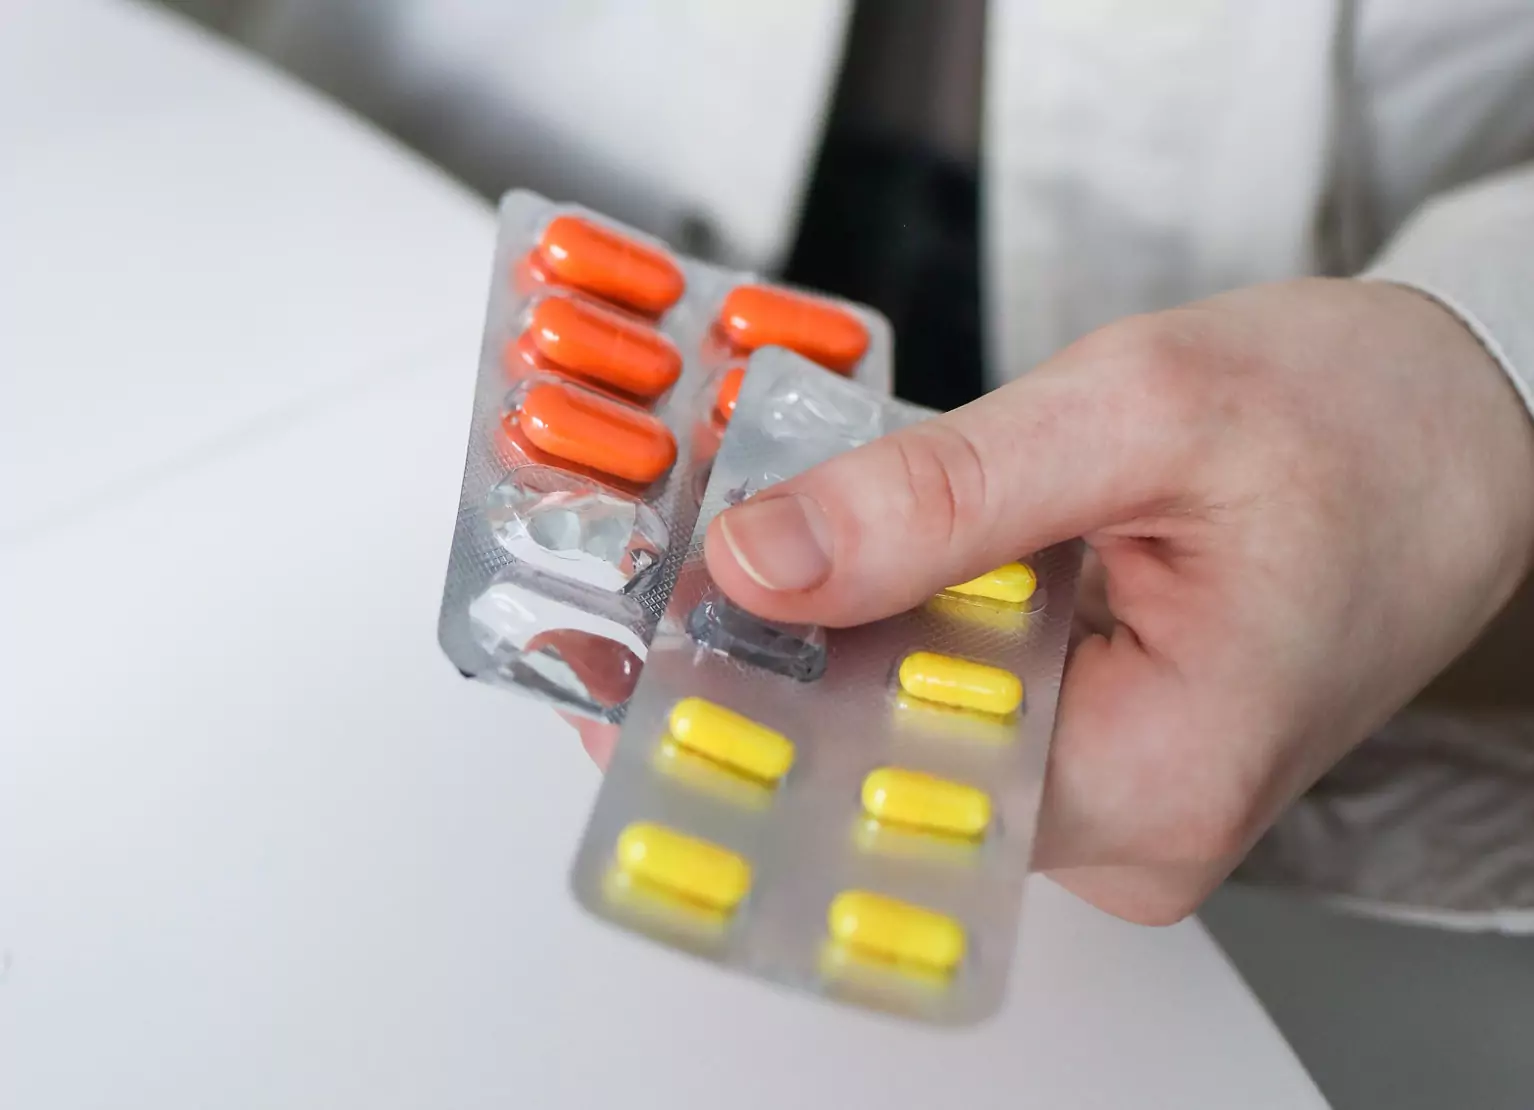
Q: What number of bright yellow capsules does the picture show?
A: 6